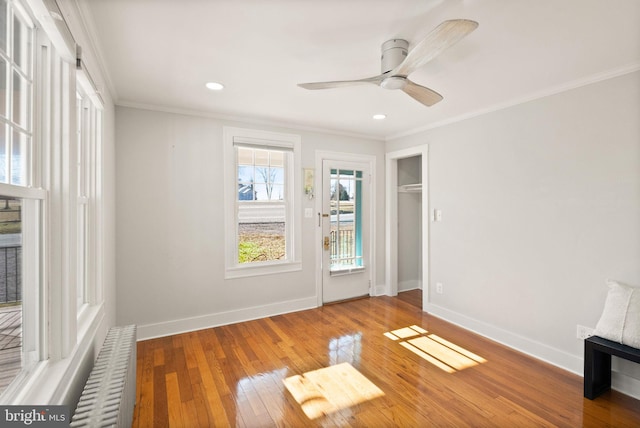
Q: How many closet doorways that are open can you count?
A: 1